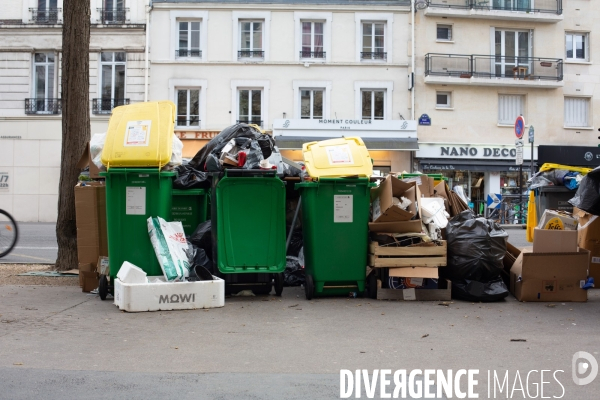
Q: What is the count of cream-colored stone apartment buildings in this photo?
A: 3